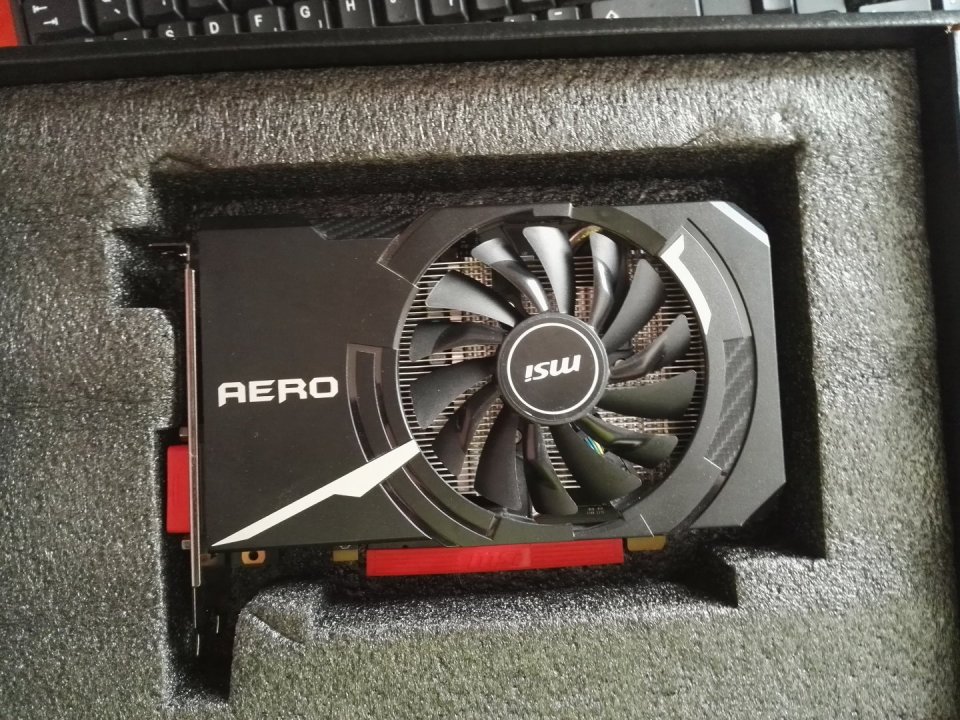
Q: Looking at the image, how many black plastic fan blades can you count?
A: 14